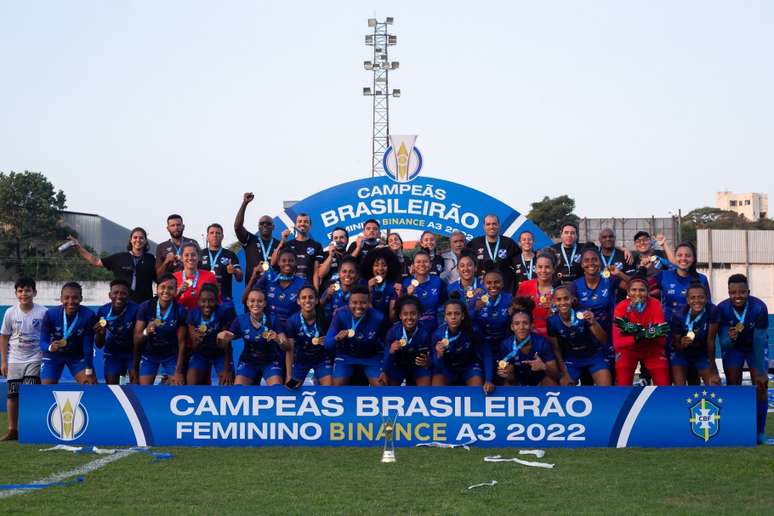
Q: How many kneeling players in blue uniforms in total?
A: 13